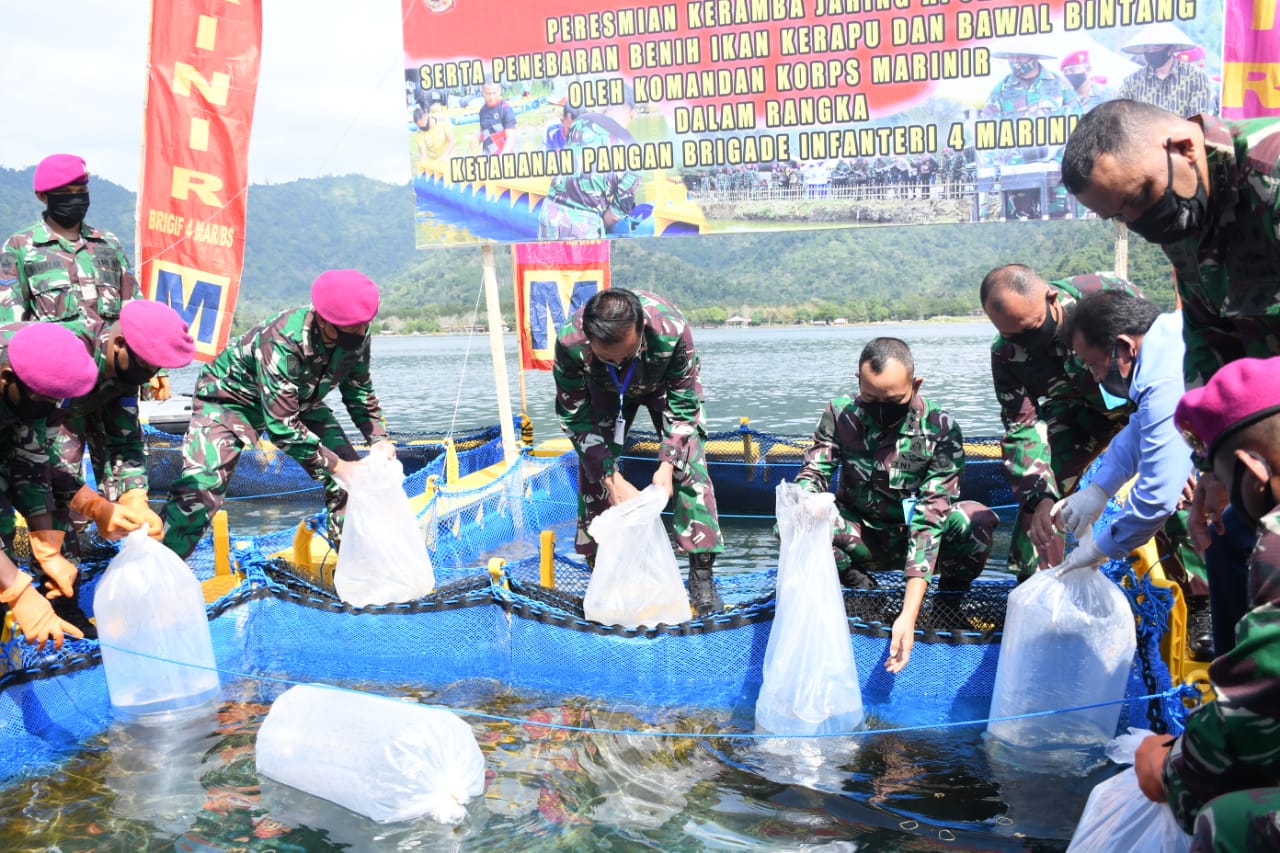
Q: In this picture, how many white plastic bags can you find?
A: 7